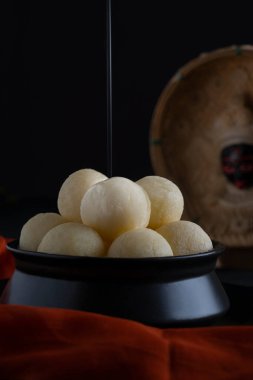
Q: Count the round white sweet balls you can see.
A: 7